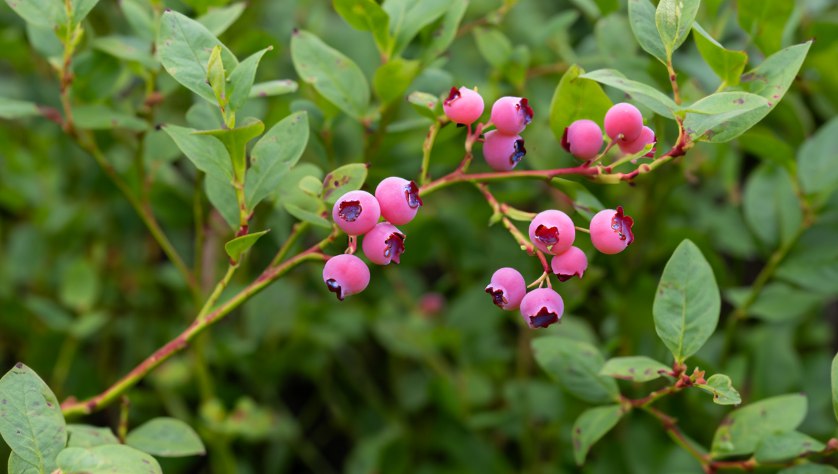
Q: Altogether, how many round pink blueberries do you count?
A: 15